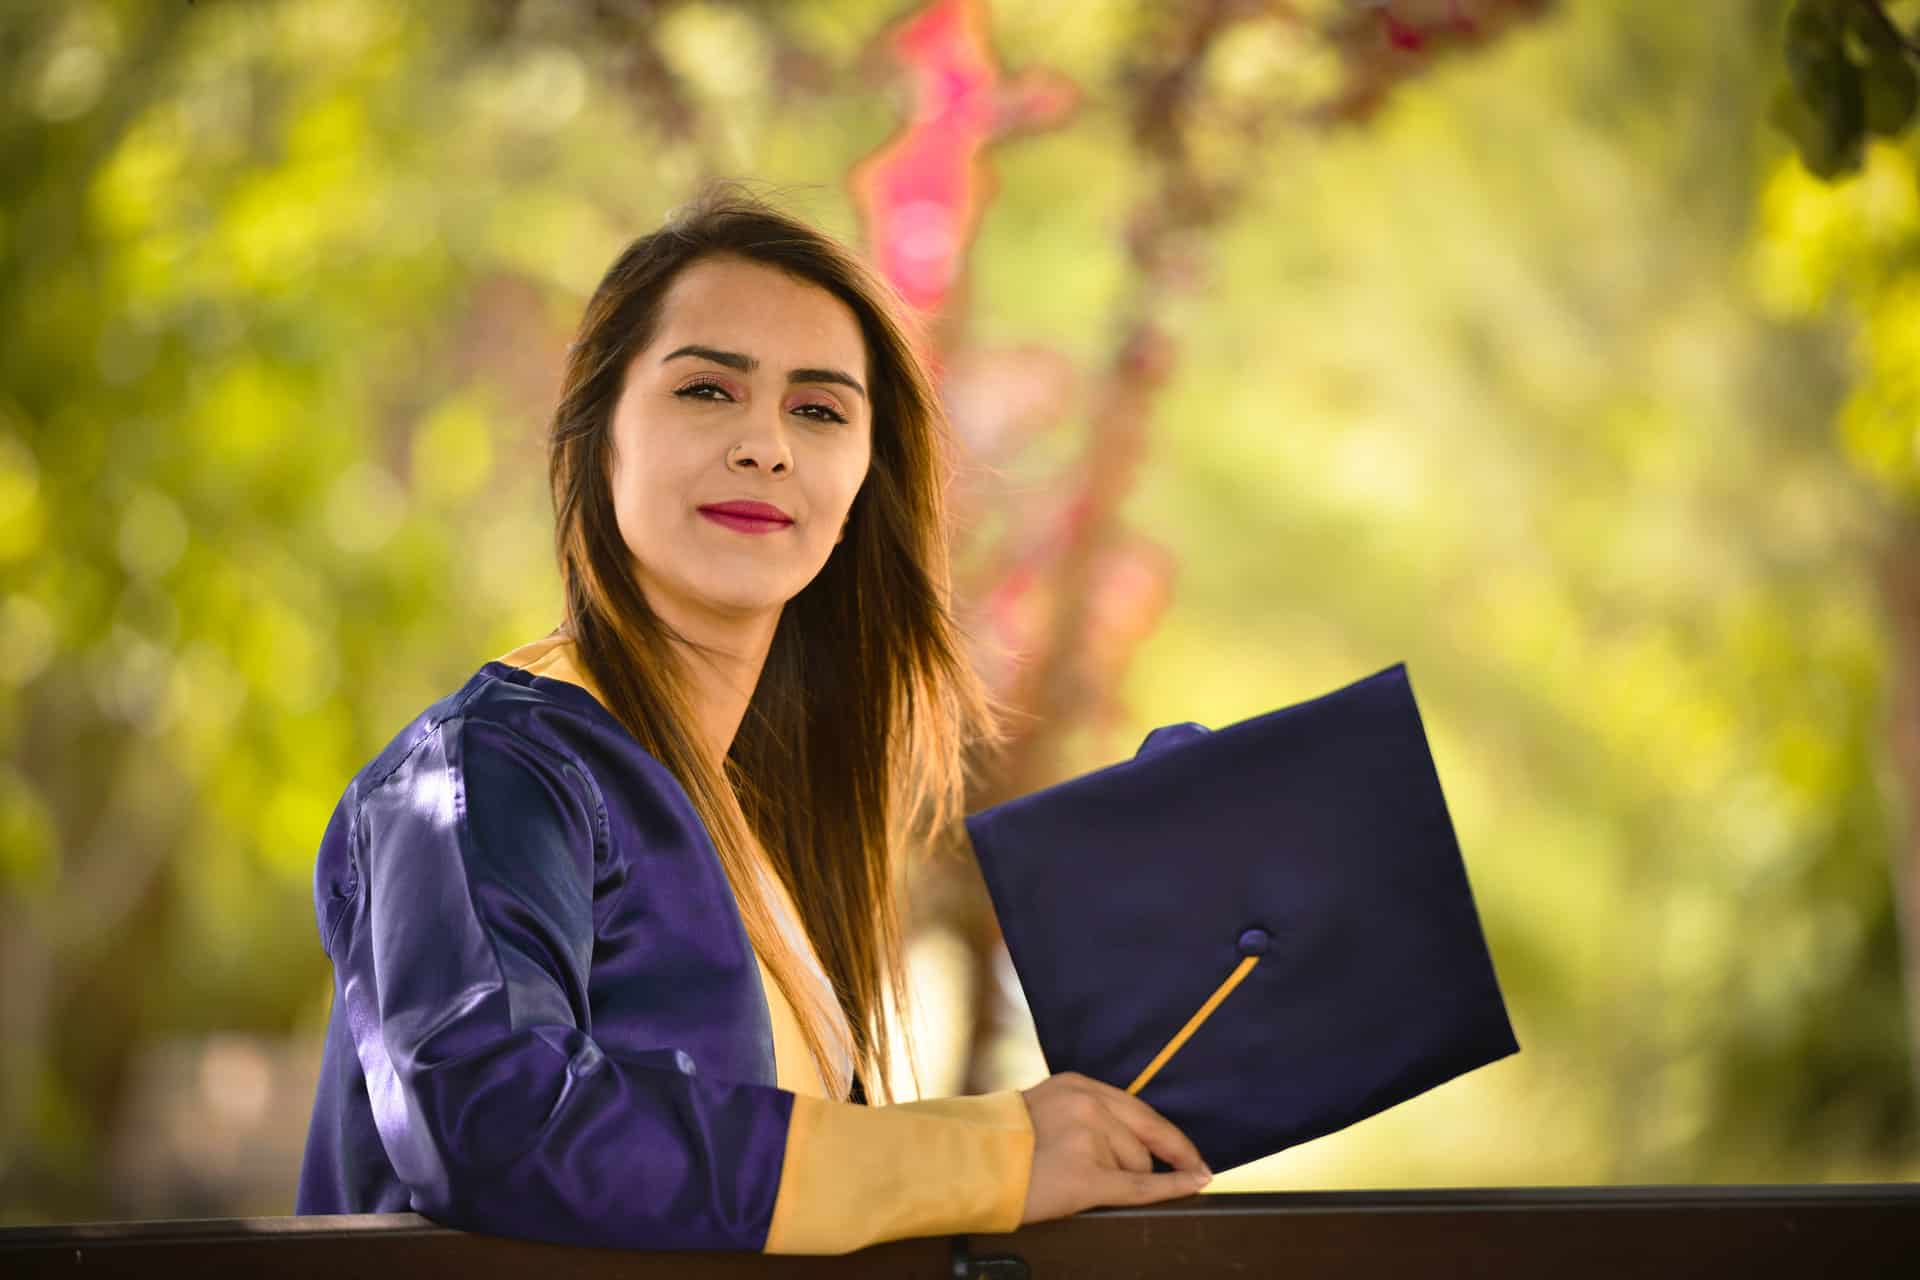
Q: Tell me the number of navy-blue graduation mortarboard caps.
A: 1